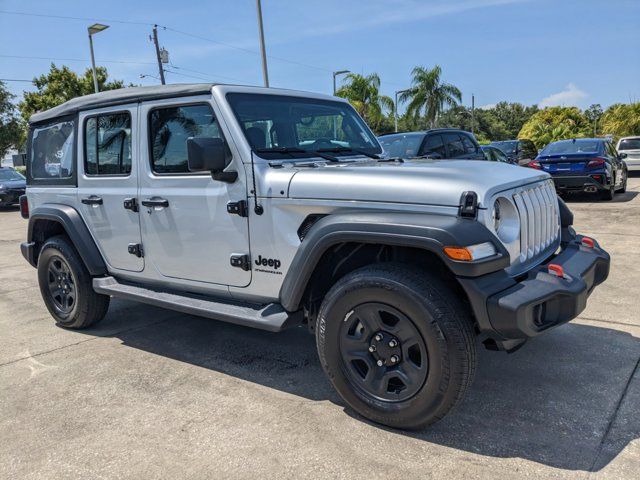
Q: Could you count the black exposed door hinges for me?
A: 4